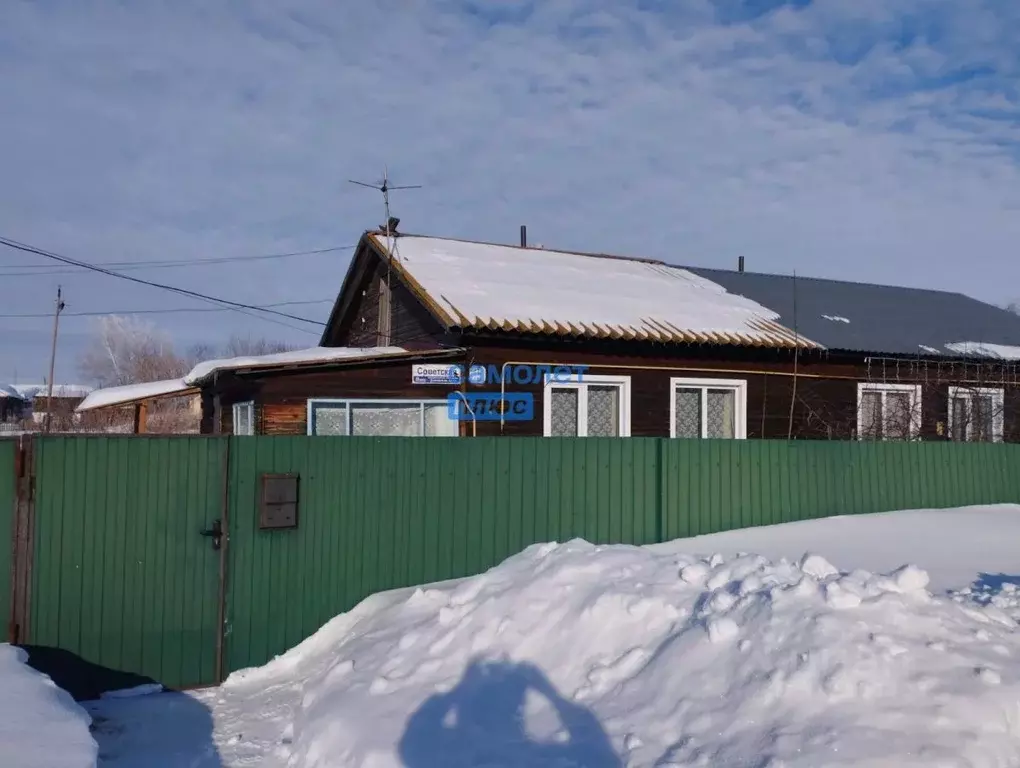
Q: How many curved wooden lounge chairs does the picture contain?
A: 0